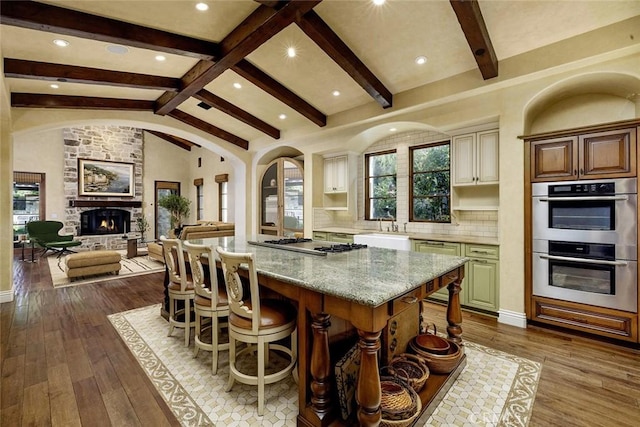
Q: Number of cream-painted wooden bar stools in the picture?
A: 3